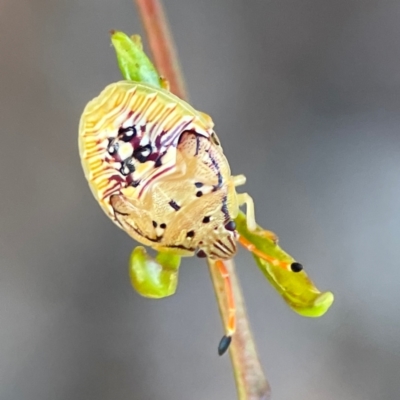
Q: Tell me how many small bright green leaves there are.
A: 3